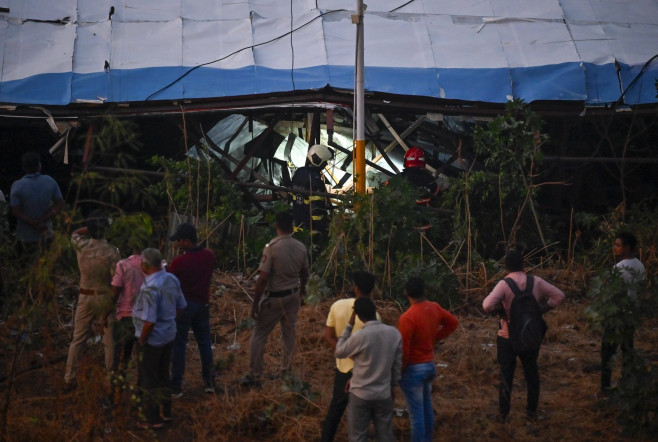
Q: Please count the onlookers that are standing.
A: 11